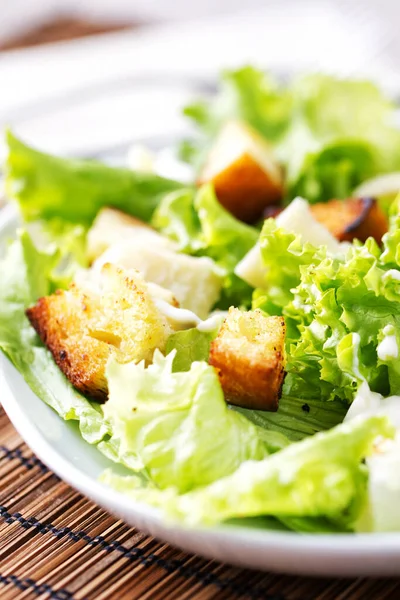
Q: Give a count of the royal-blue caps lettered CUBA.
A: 0